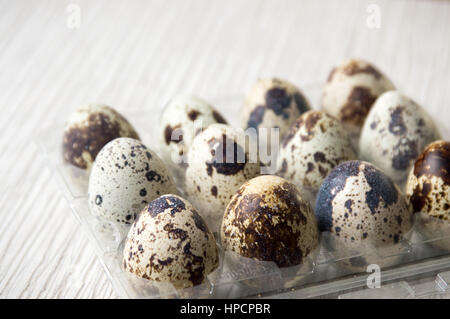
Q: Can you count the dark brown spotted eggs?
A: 12